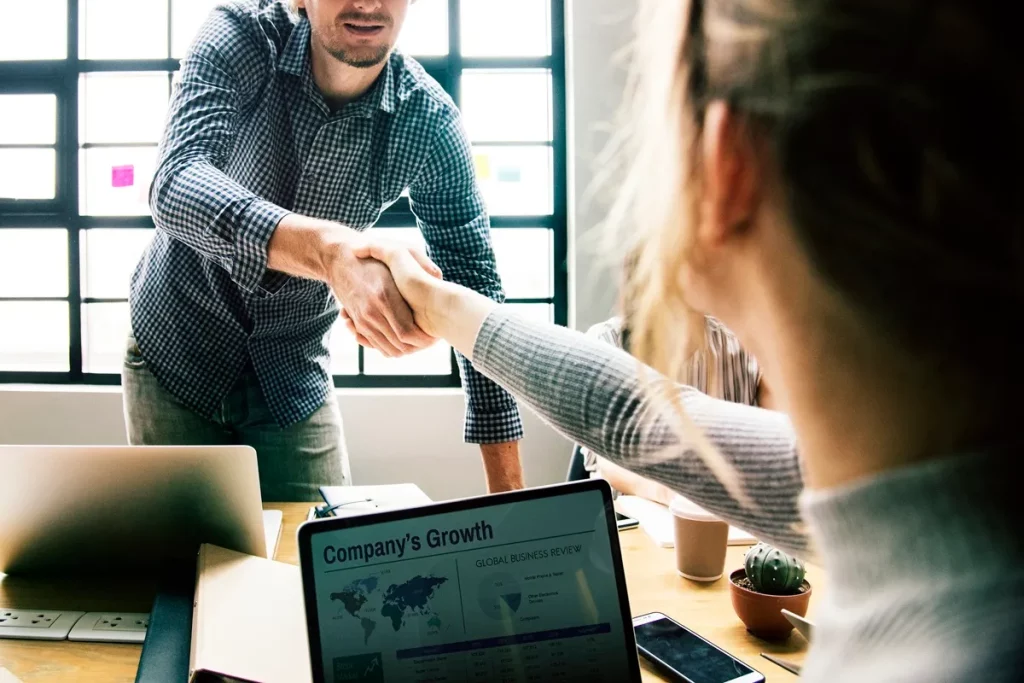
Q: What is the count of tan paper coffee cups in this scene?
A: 1